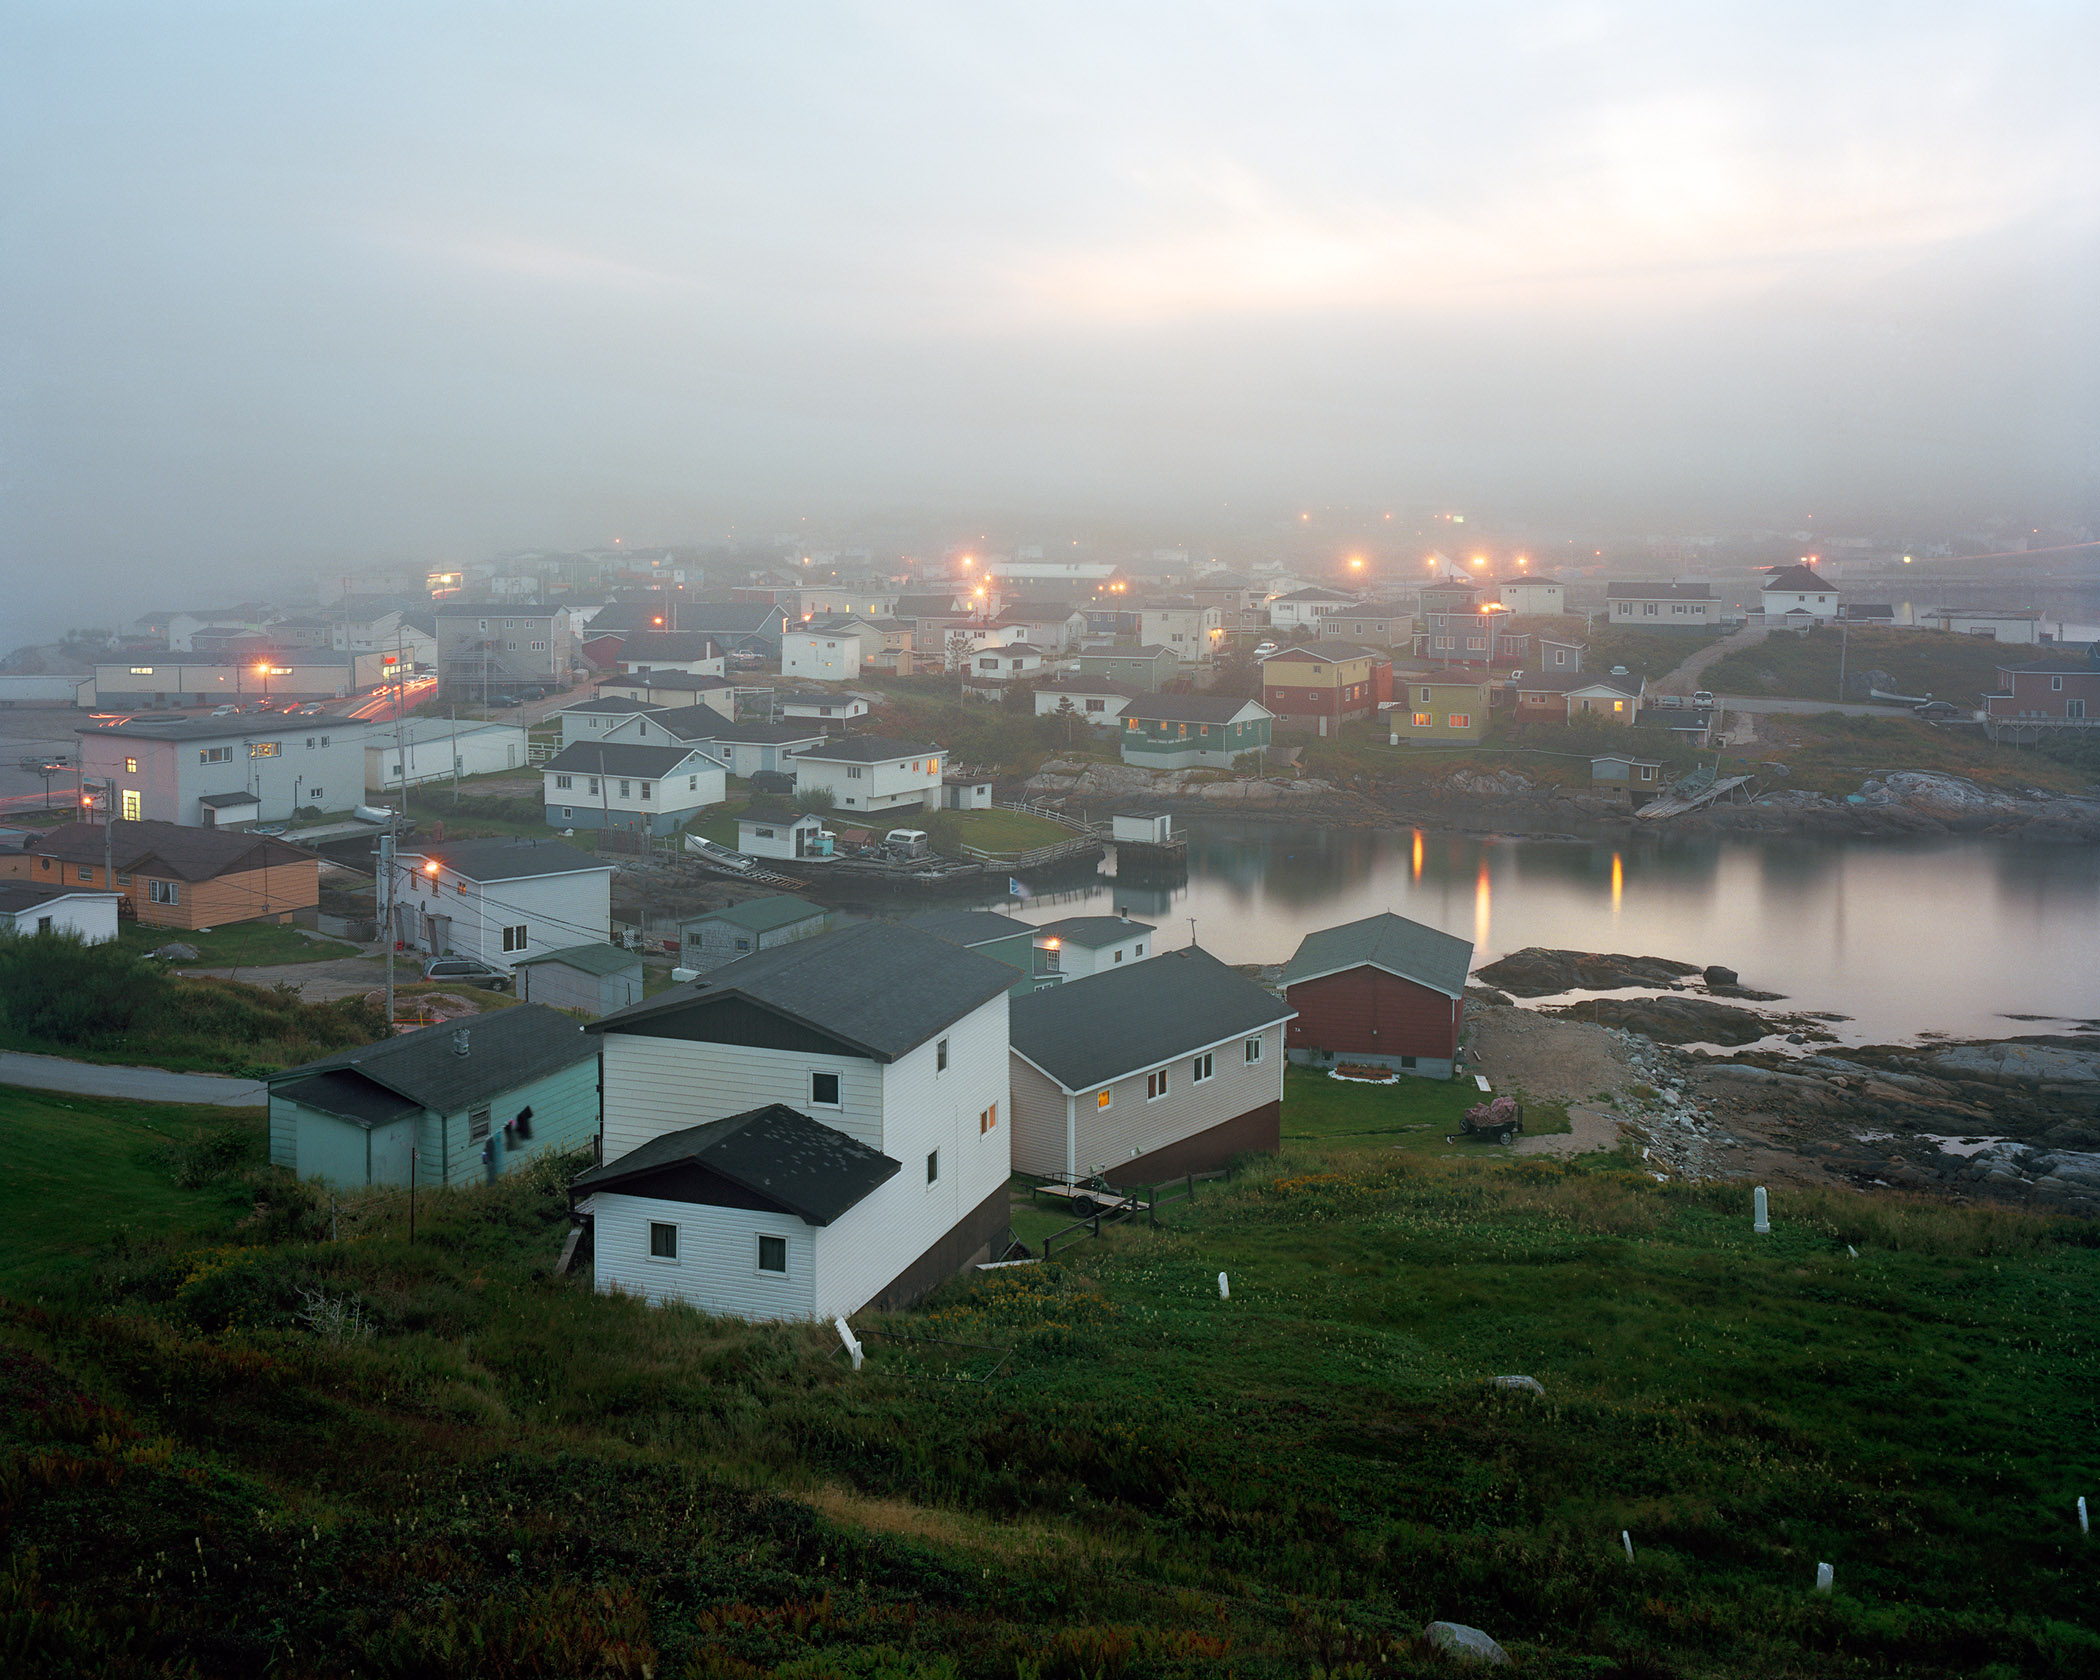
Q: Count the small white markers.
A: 7